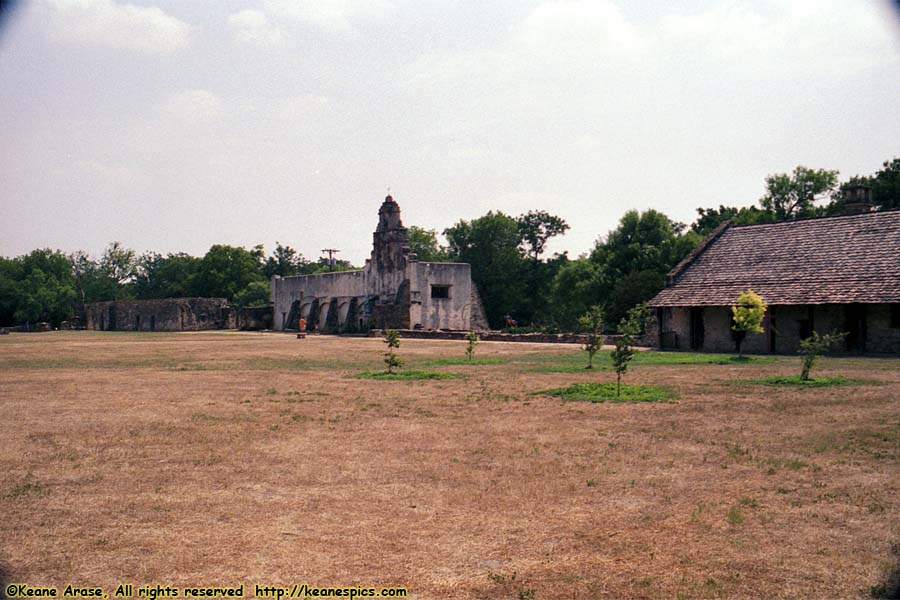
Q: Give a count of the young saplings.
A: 6